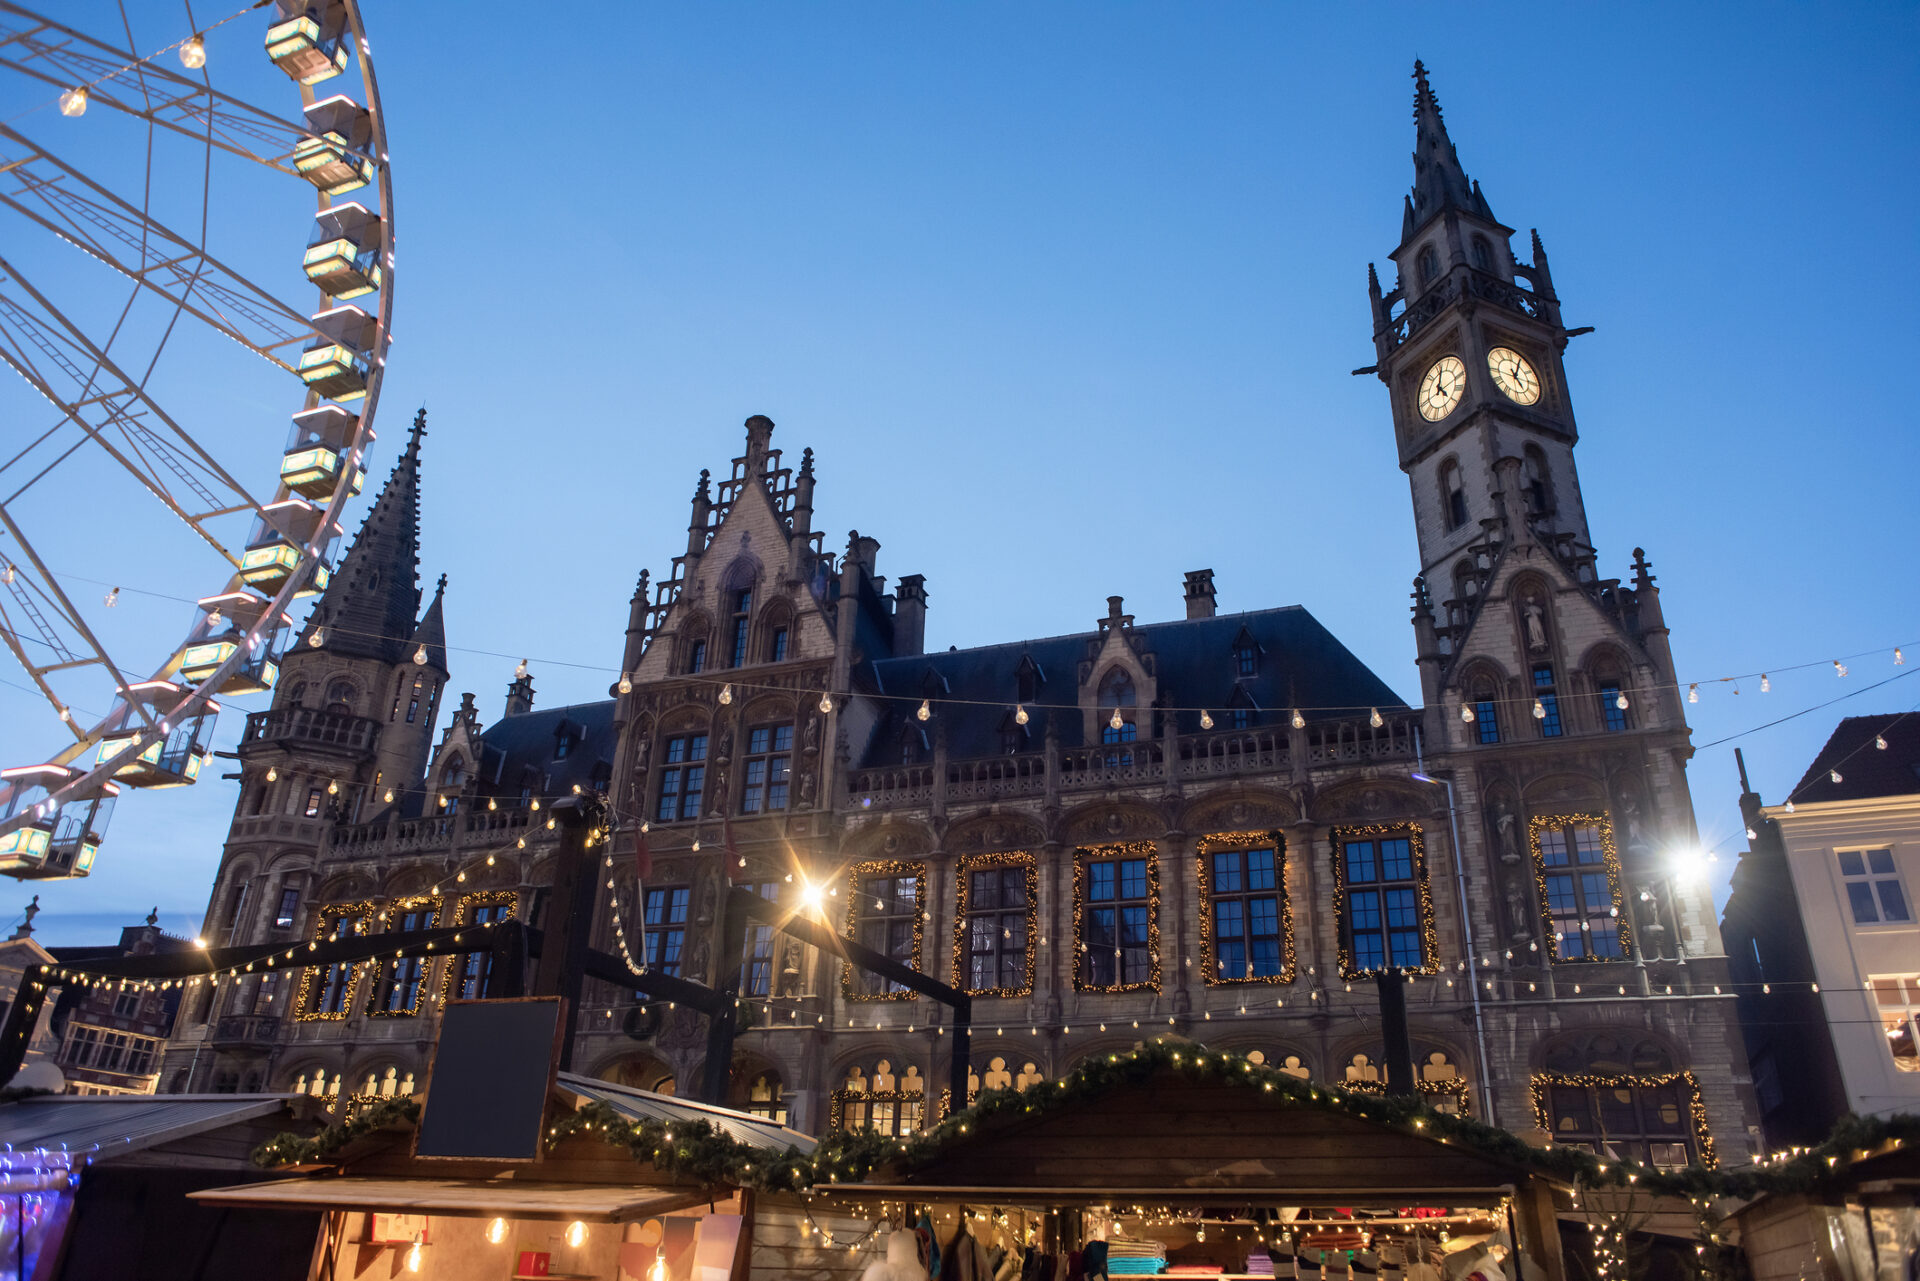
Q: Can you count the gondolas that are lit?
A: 9